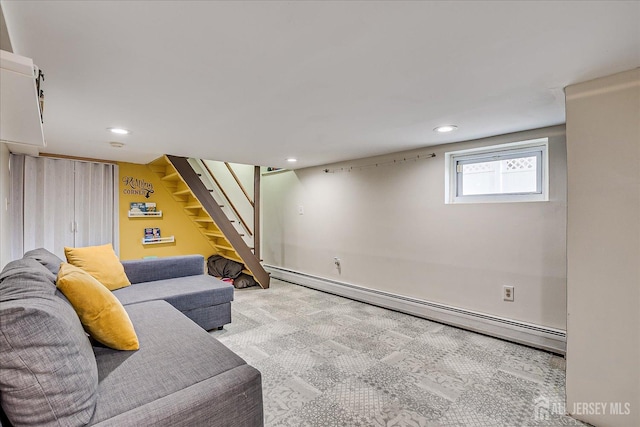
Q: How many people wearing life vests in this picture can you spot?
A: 0